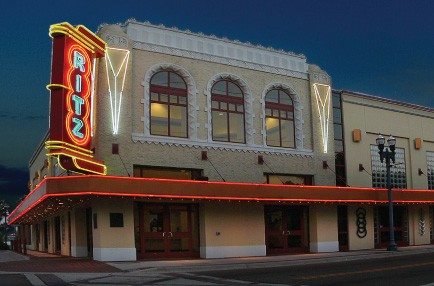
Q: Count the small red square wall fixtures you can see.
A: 6